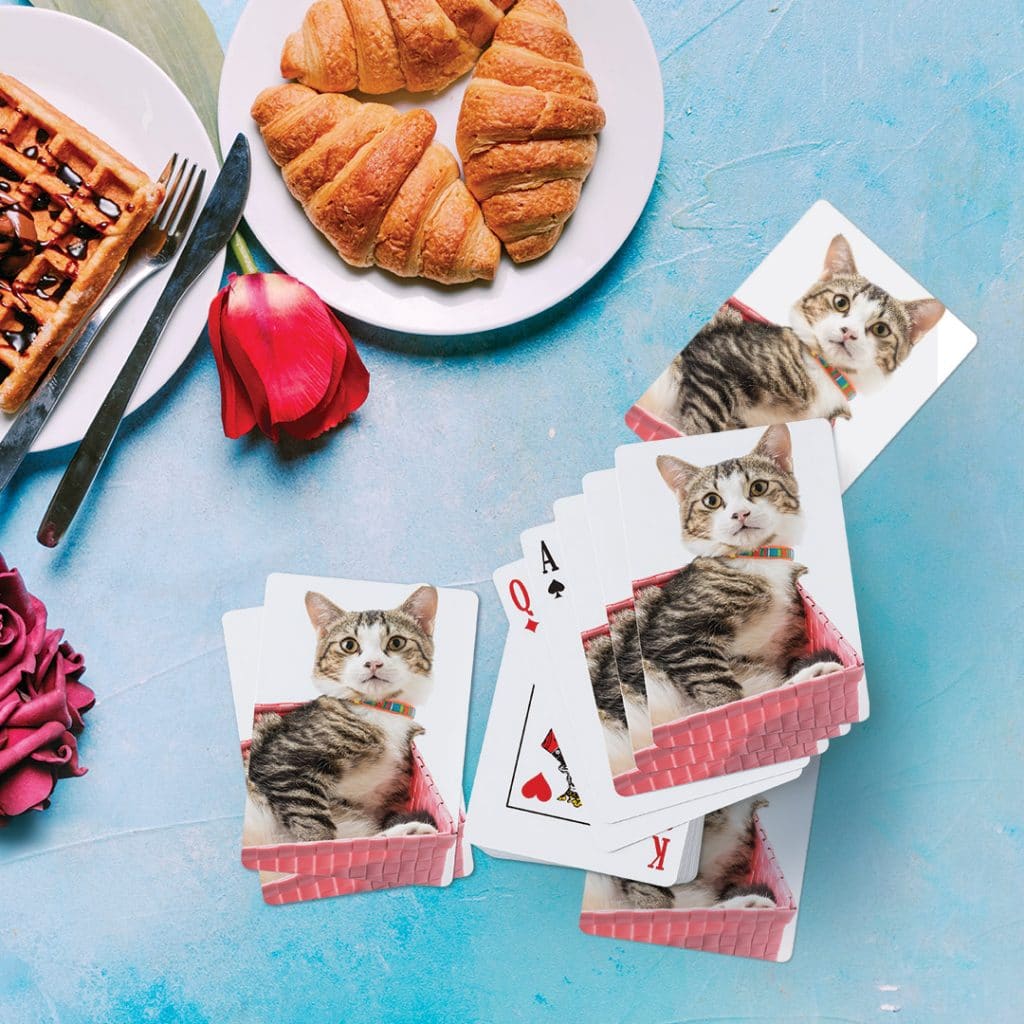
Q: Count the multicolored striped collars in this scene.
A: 3